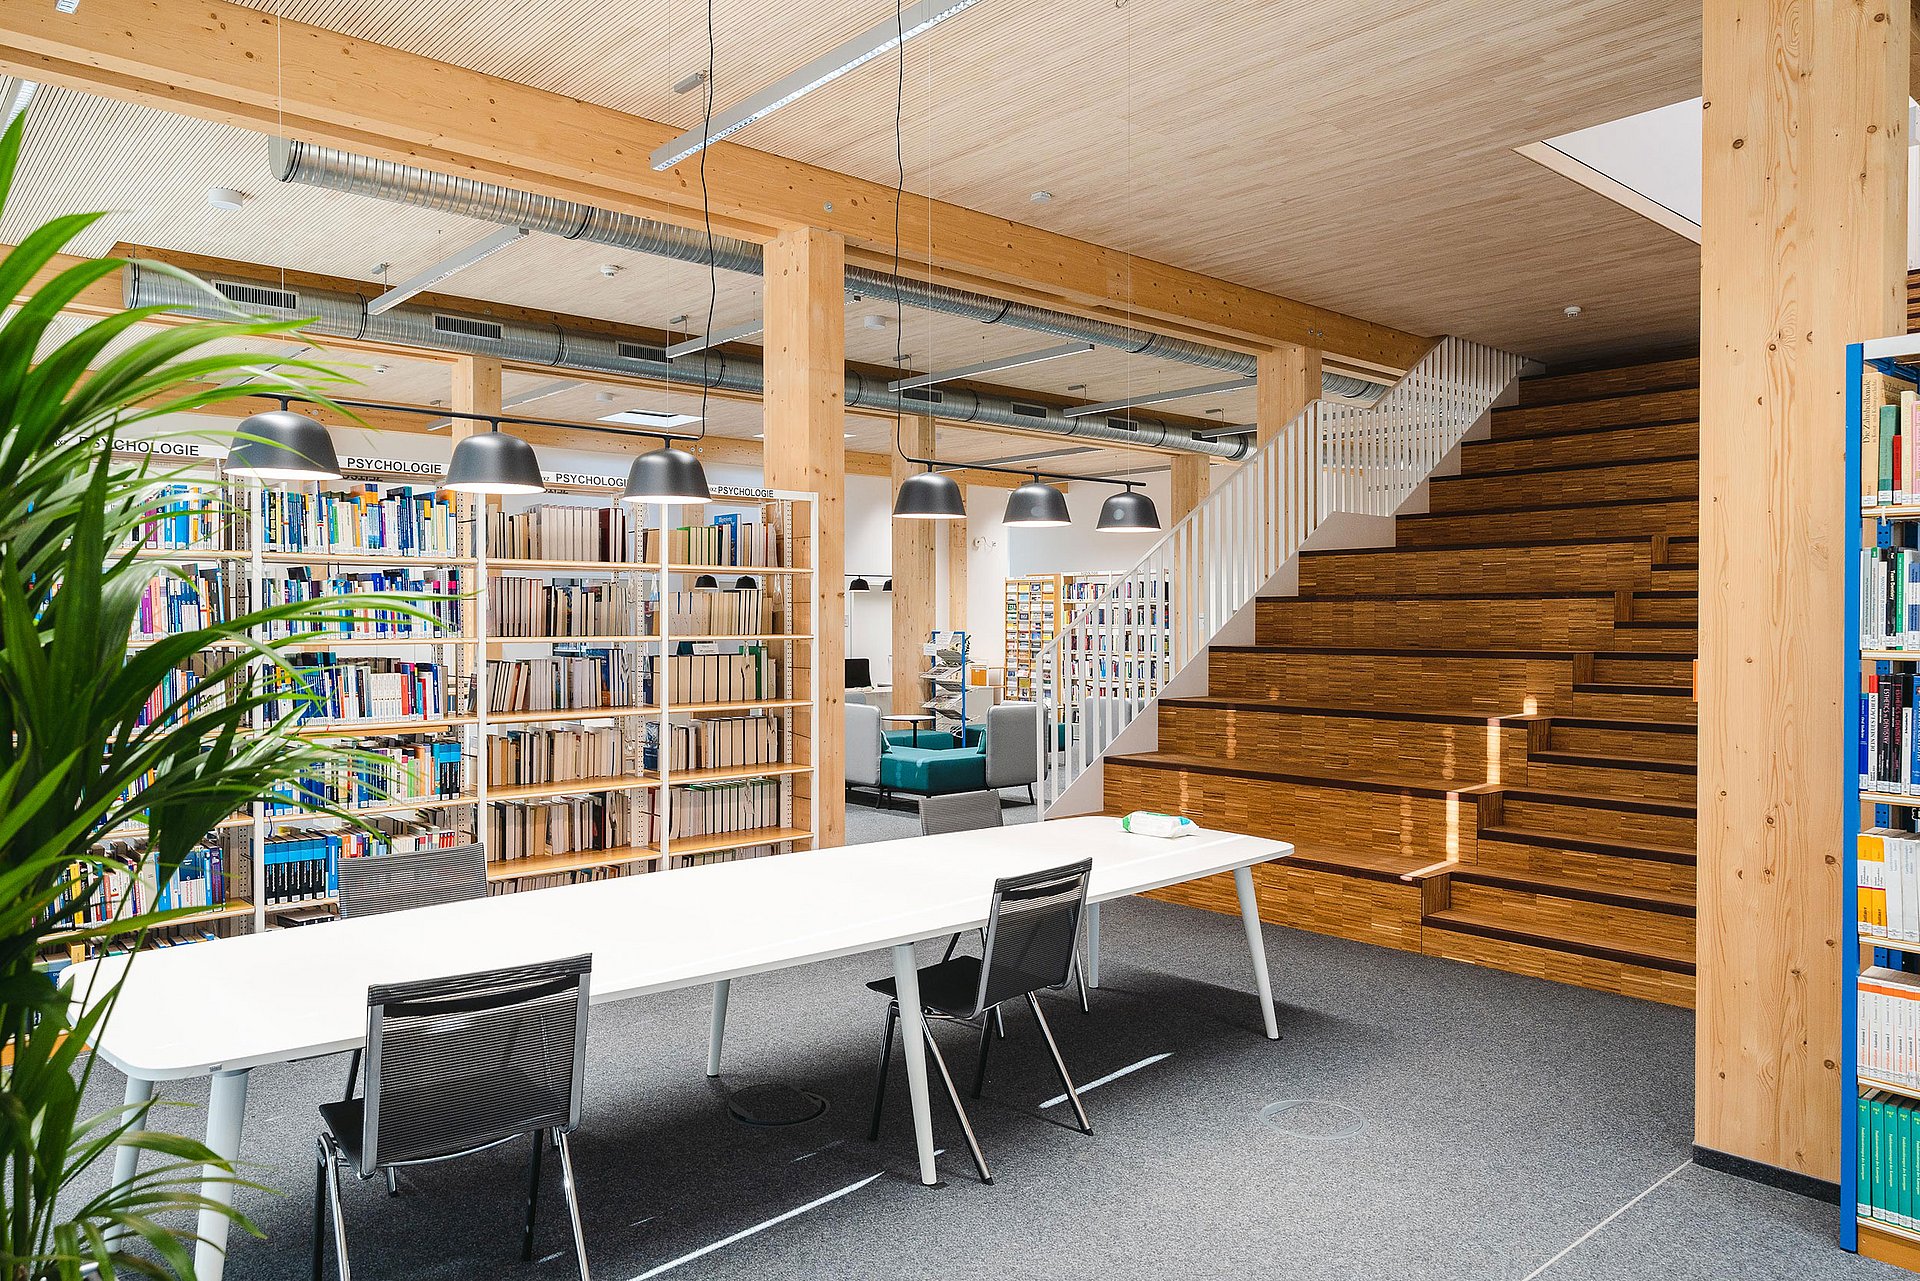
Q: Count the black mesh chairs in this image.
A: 4